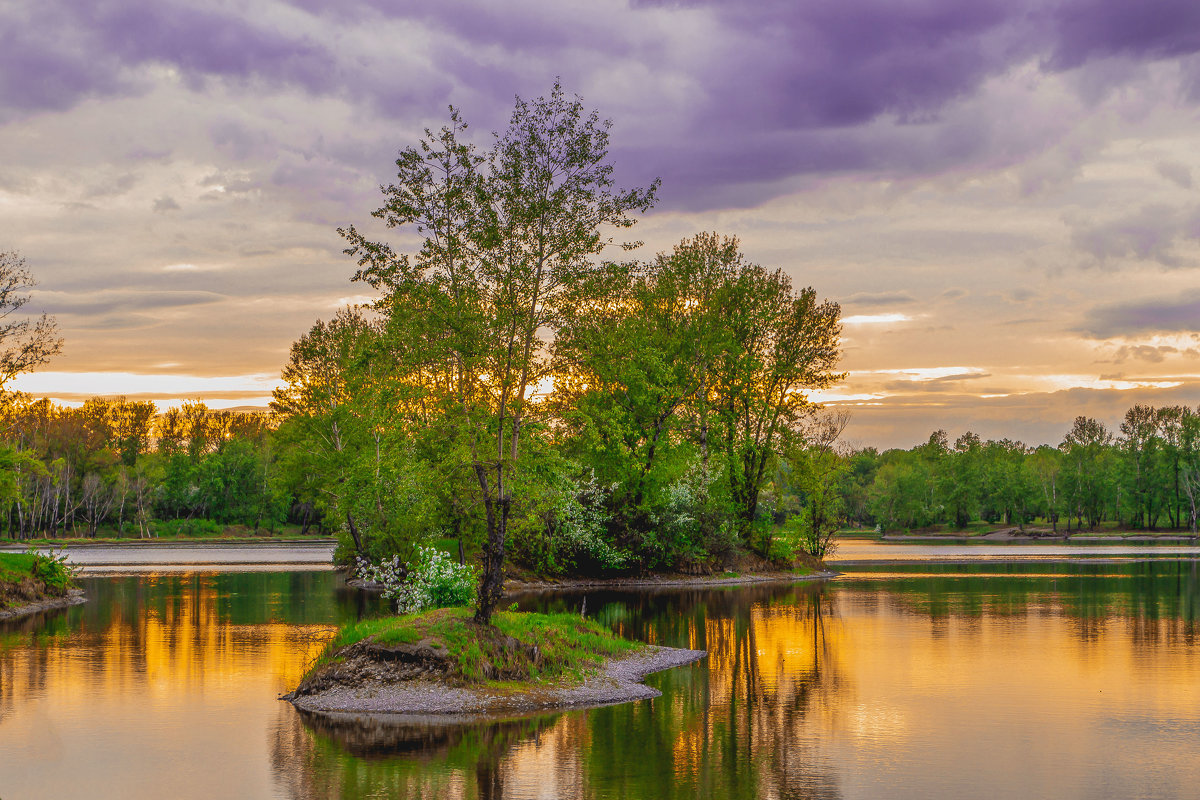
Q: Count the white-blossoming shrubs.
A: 3